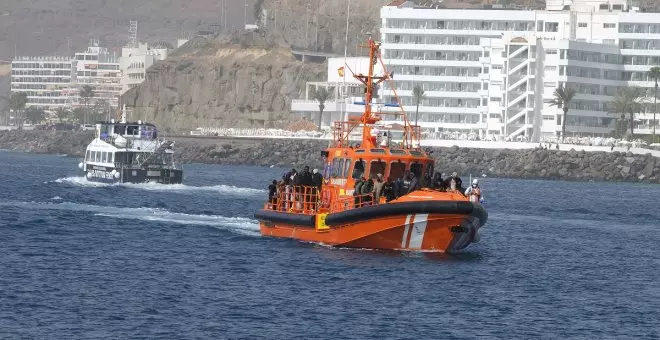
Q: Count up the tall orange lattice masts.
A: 1